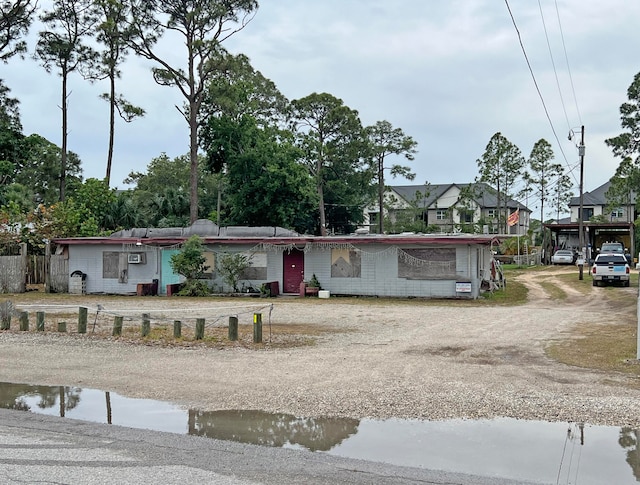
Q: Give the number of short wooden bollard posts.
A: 11